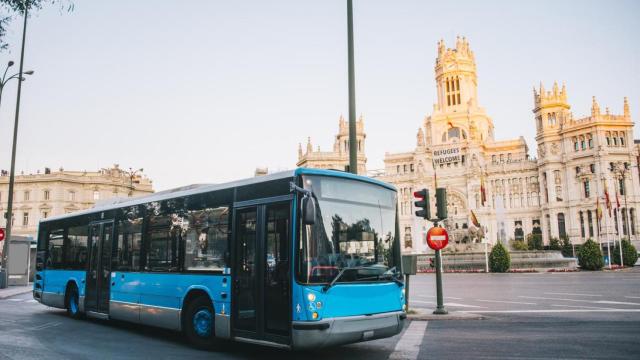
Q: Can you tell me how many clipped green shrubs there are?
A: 3